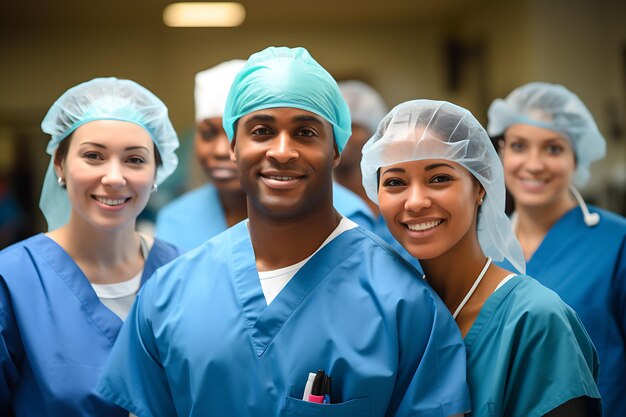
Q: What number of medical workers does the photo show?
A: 6